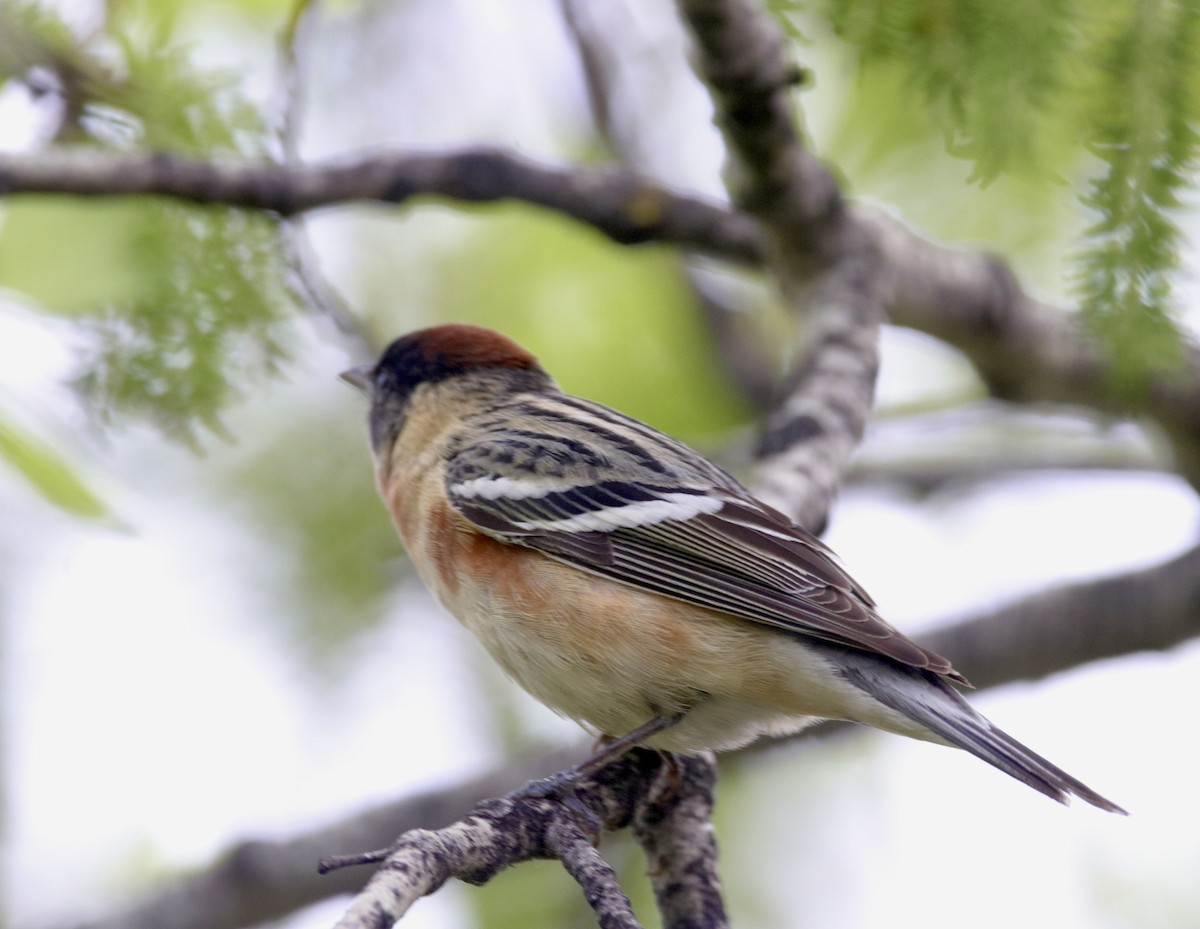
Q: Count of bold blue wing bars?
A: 0